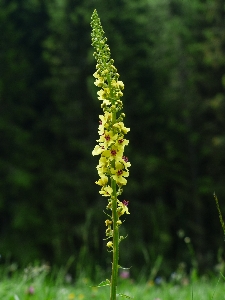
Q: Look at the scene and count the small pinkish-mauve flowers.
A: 2